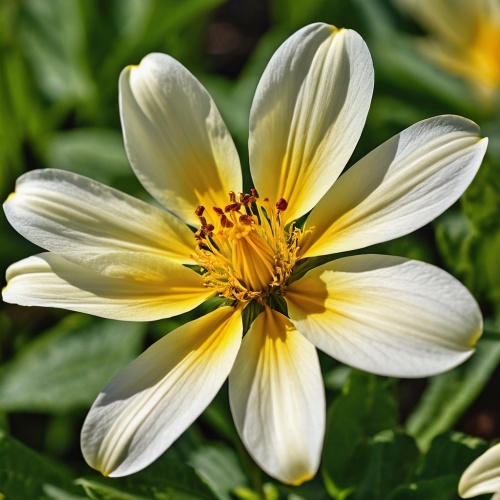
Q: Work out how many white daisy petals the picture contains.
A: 8